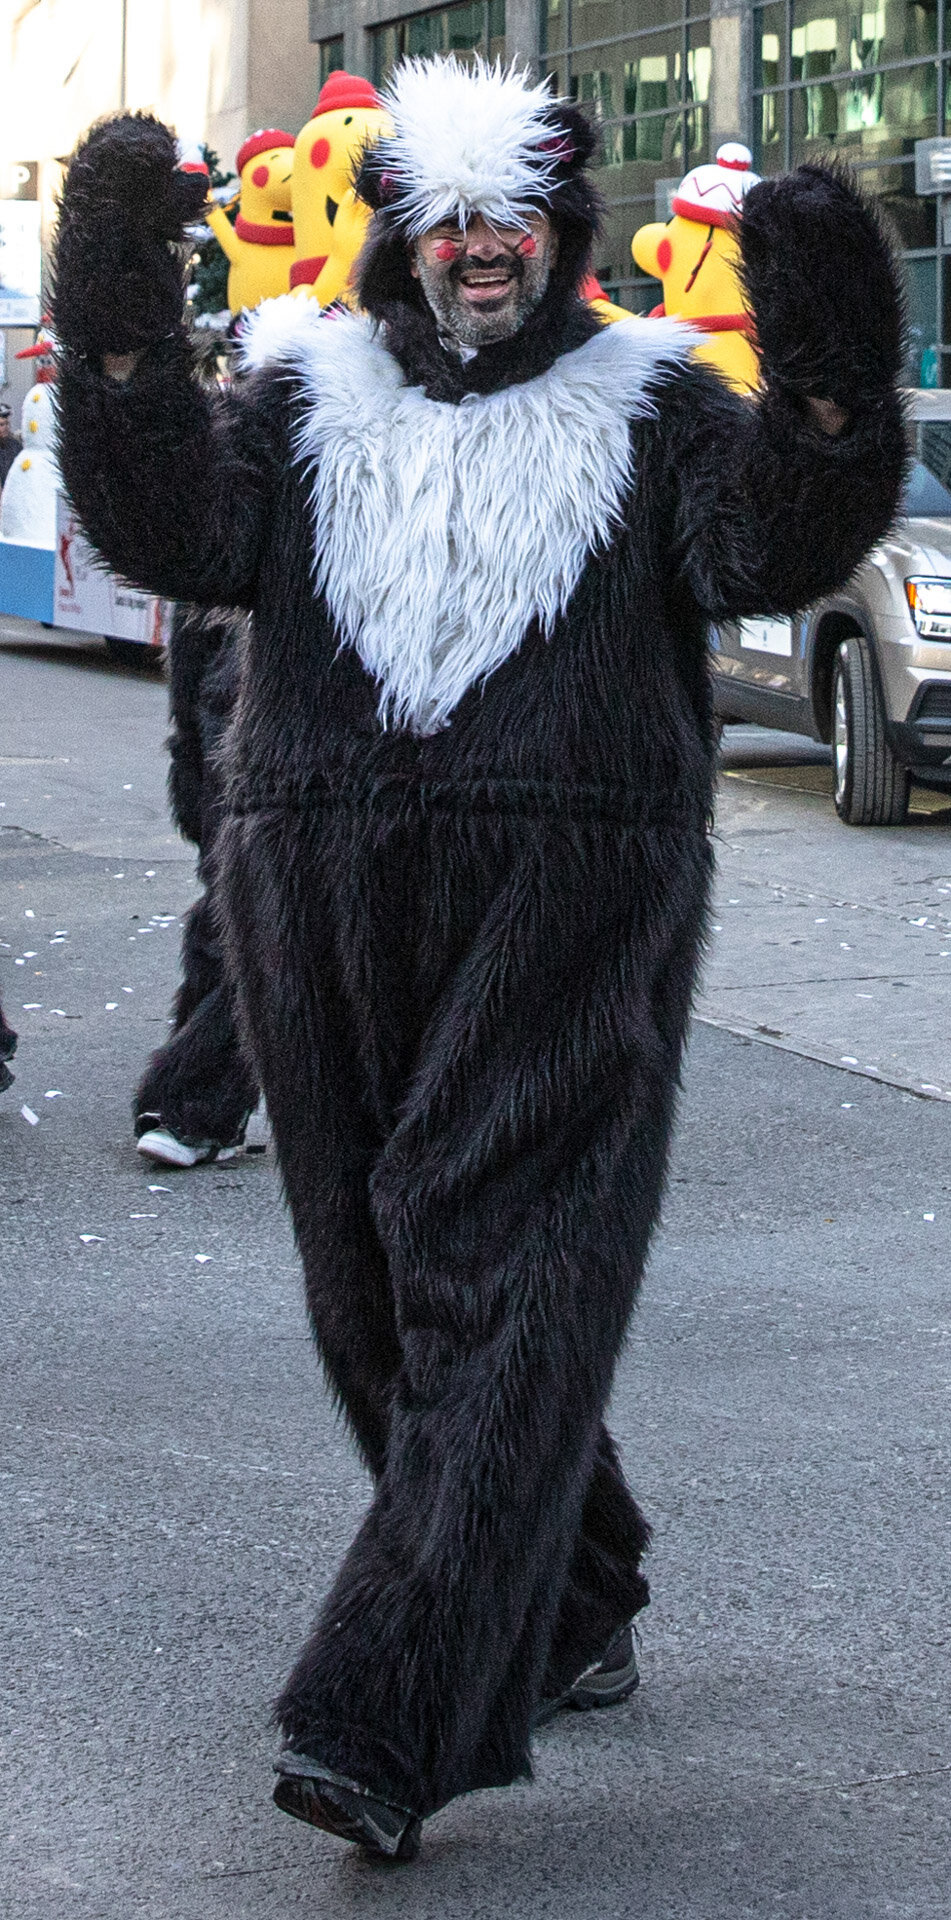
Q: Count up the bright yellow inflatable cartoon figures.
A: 3